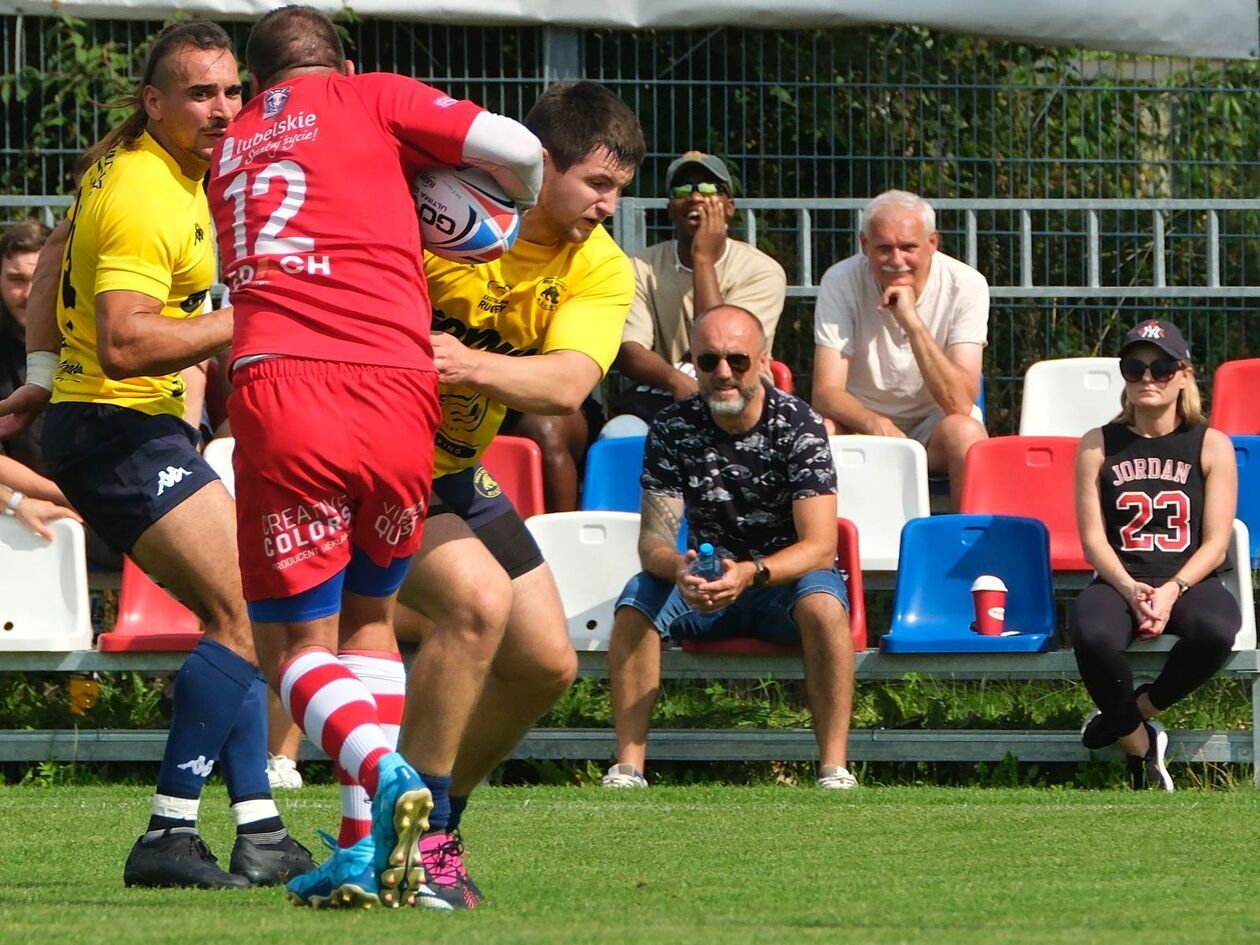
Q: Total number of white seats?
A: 6